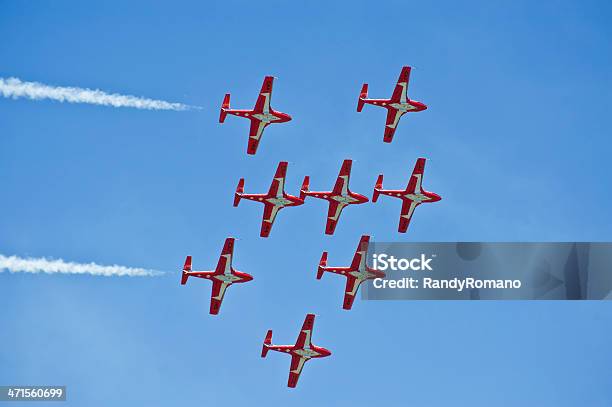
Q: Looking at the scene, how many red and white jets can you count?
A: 8